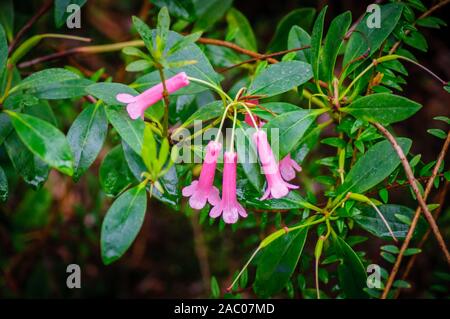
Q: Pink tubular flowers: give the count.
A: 5